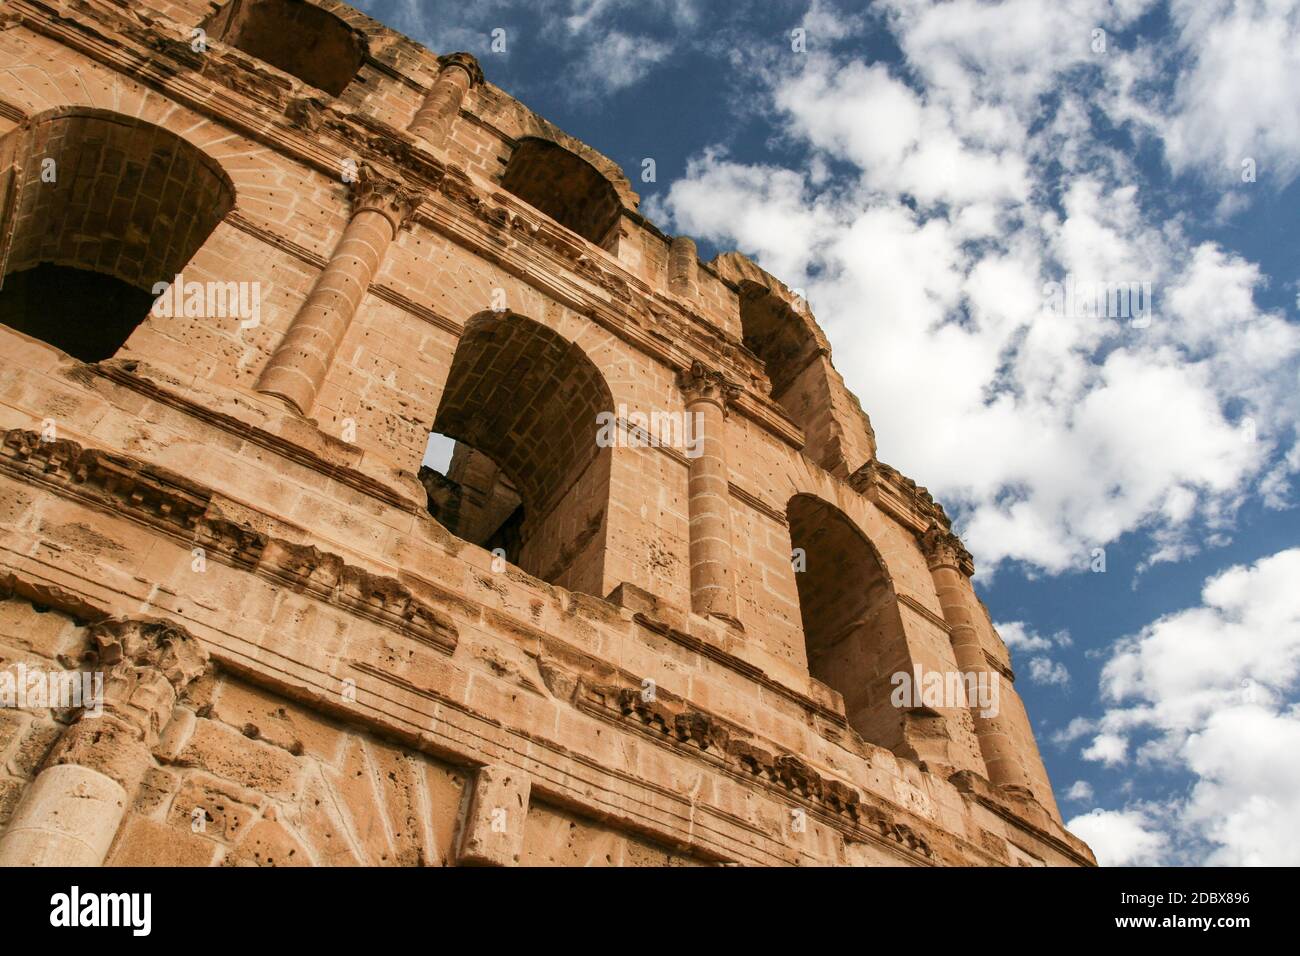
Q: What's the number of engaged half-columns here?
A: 6